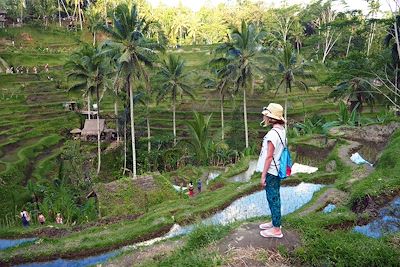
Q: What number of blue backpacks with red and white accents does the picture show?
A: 1